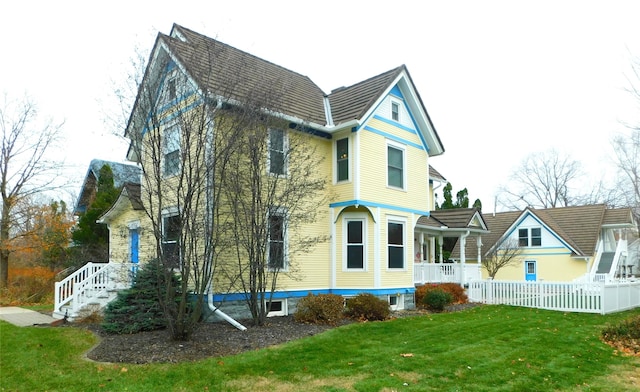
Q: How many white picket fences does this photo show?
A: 1